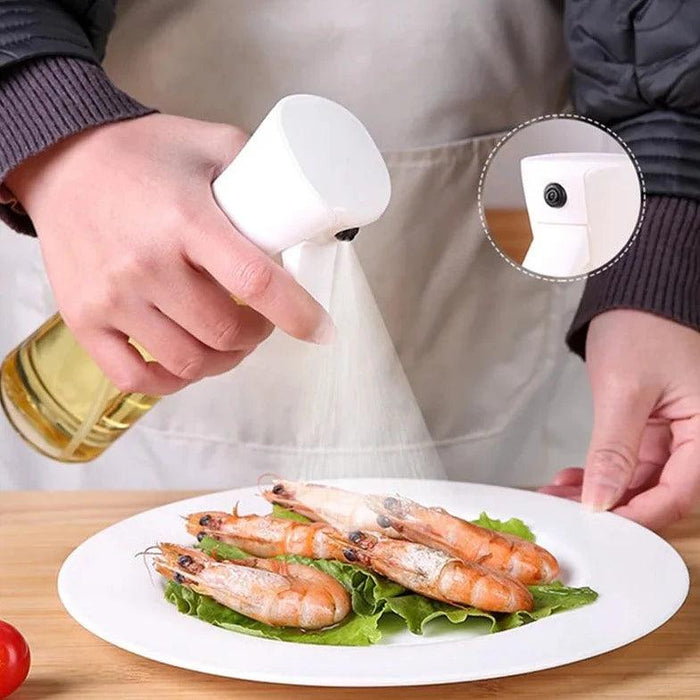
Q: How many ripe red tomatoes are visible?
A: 1